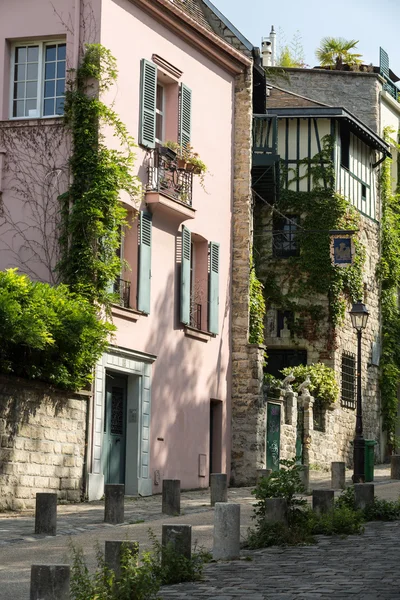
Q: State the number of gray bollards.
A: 15